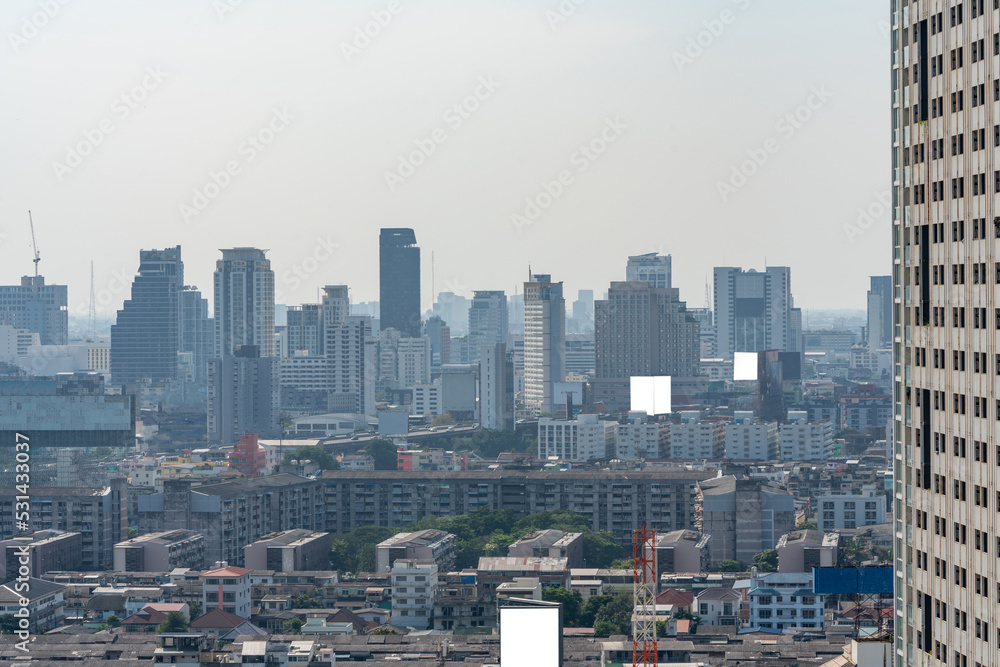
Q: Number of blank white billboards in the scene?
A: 3